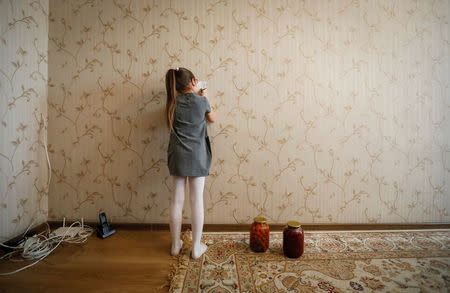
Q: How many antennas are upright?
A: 2